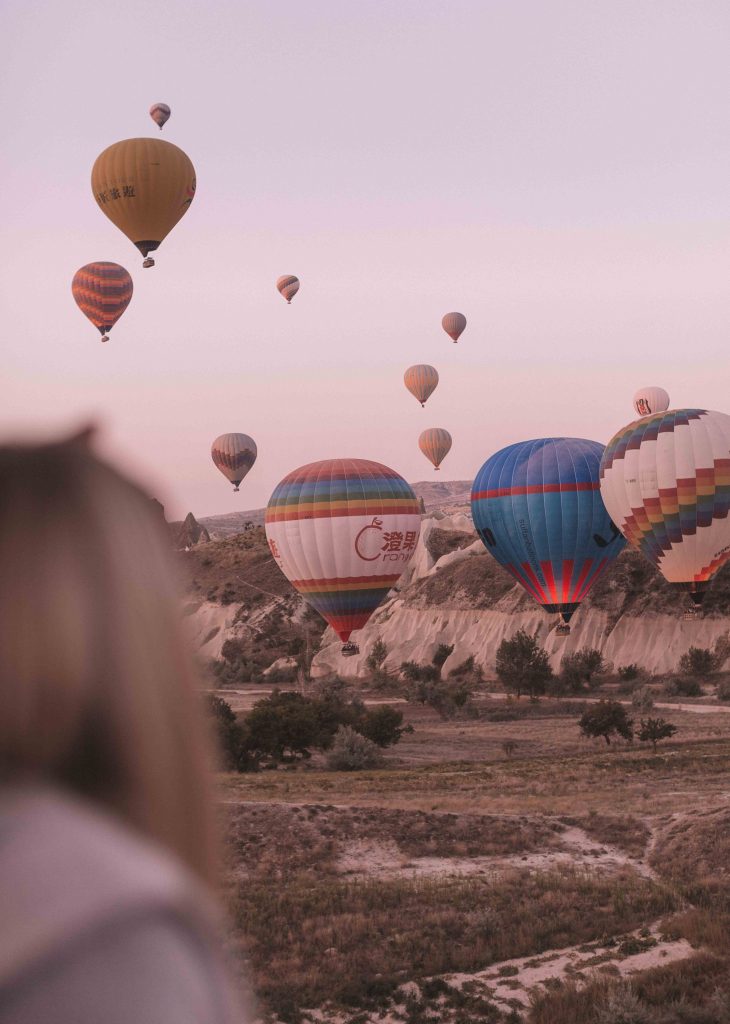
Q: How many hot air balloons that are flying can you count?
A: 12